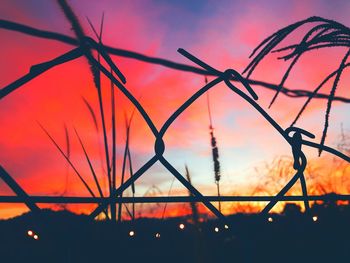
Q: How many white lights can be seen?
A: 9